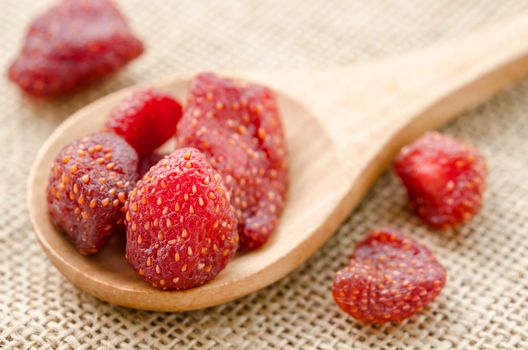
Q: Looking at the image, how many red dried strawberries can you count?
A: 7